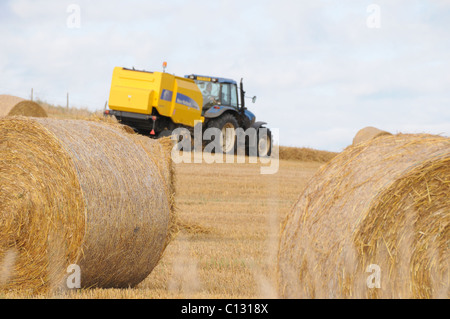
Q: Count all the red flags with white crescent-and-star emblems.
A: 0